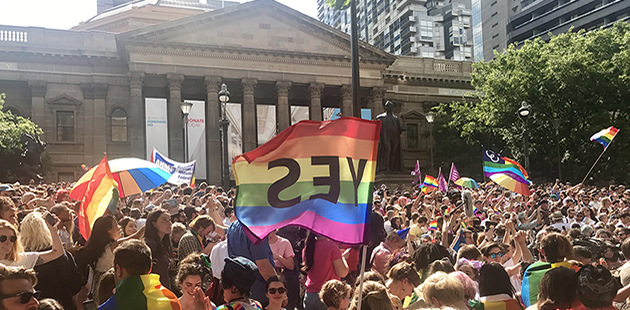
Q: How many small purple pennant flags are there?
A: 3